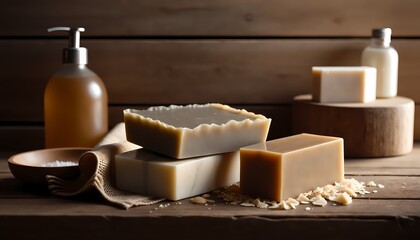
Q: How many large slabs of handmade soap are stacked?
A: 2